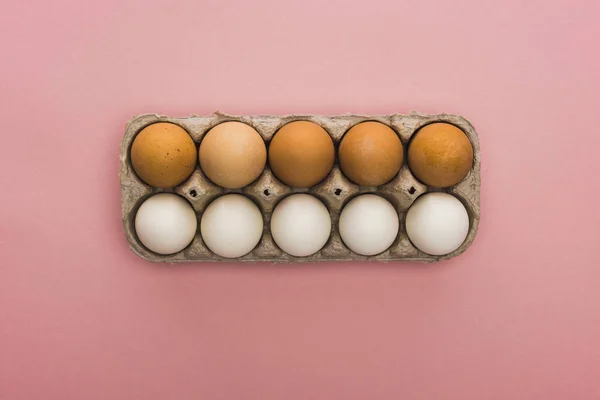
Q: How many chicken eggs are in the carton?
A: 10